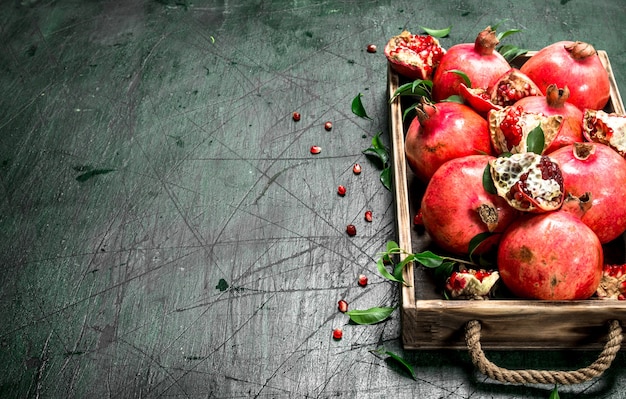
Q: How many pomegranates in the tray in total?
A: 7